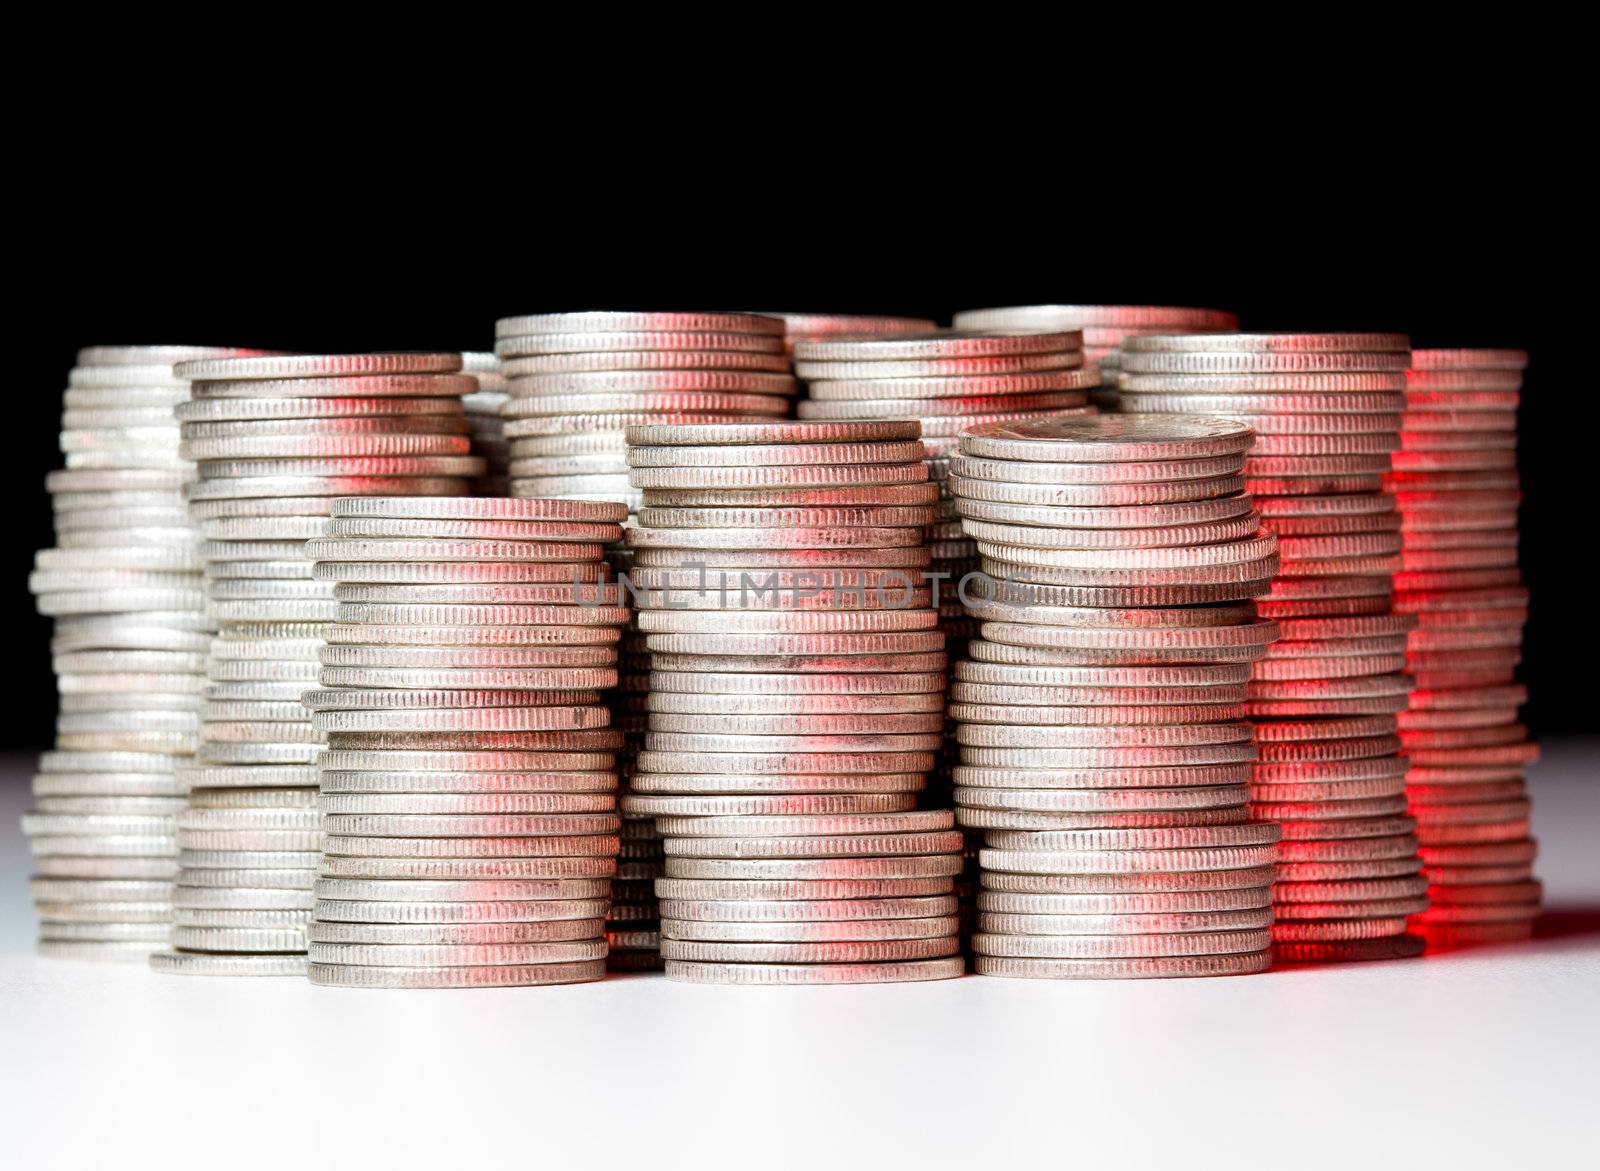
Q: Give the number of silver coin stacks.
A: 12